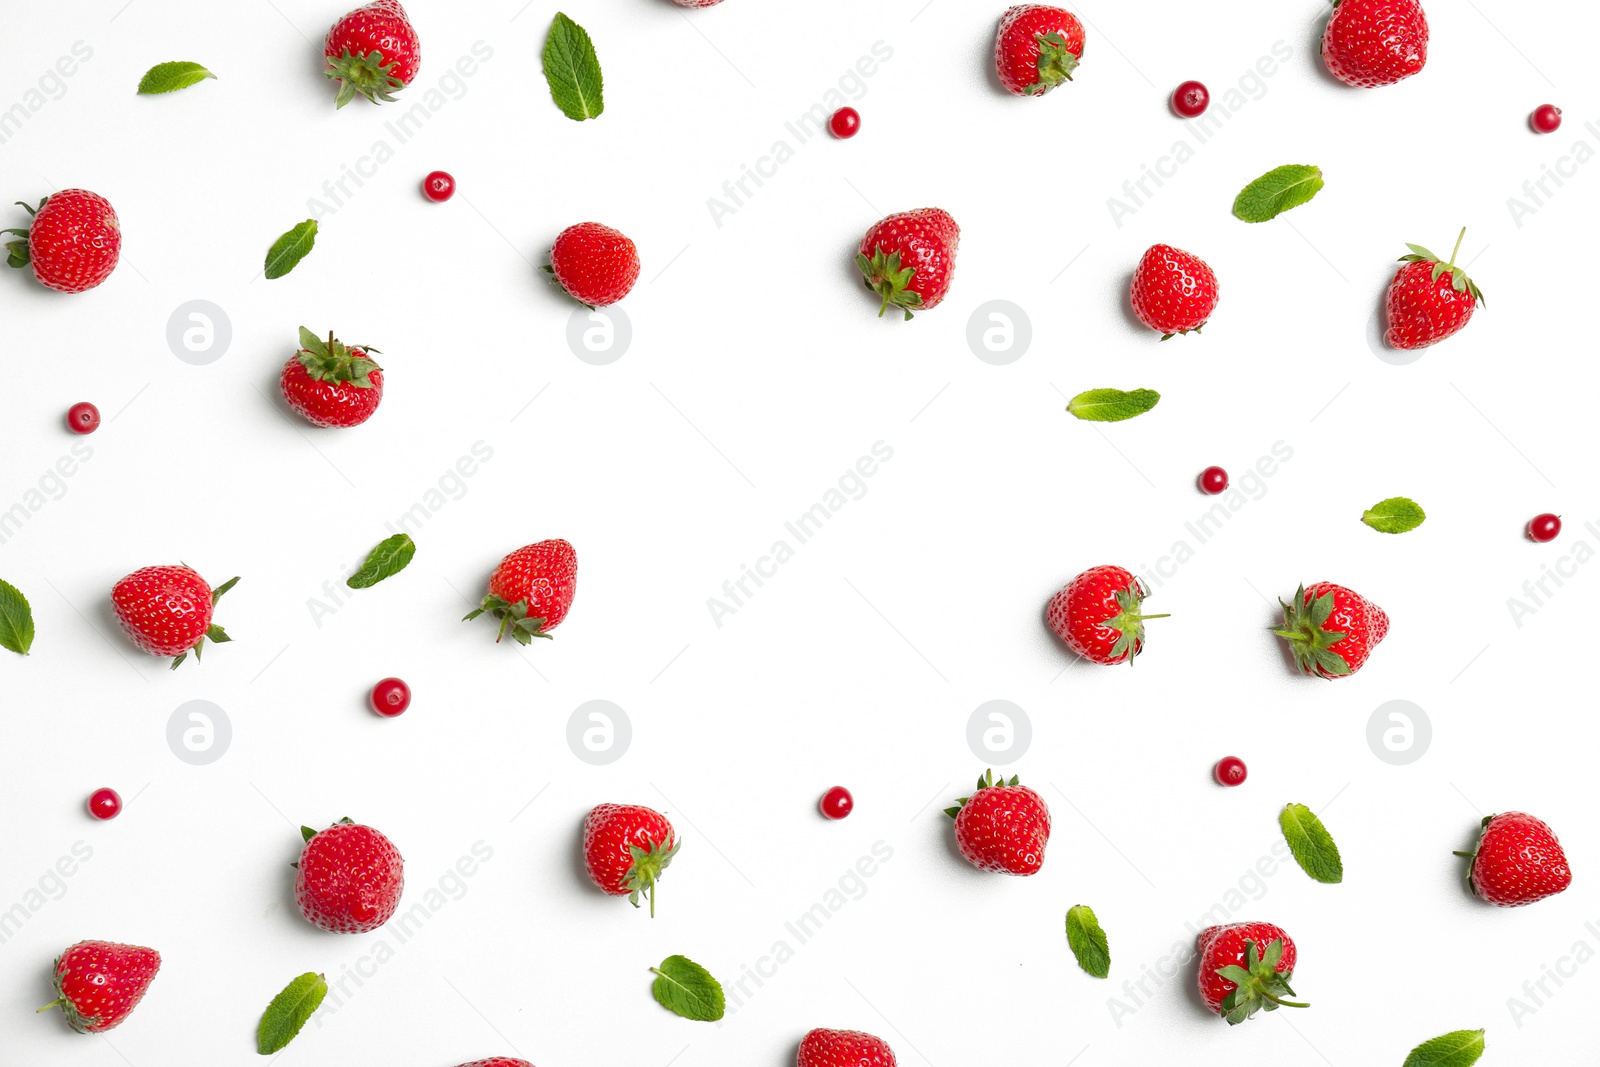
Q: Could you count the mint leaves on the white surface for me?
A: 13